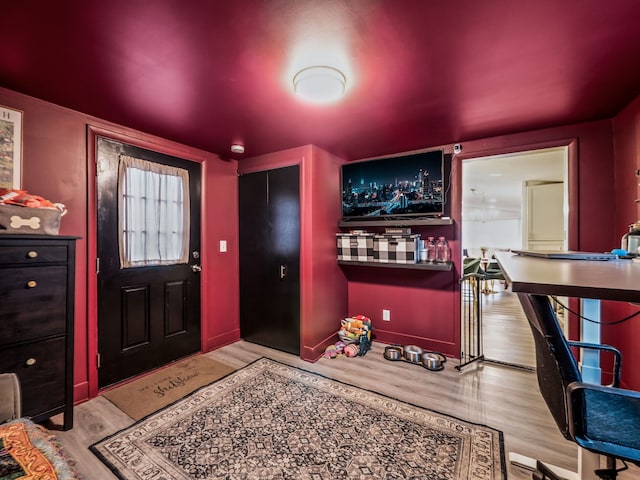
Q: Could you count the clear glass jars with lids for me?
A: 2